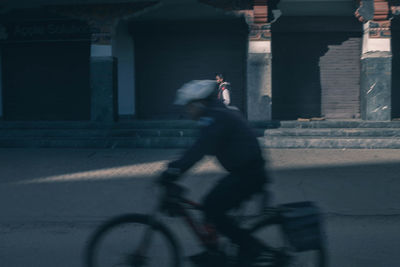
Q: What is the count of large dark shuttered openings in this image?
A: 3